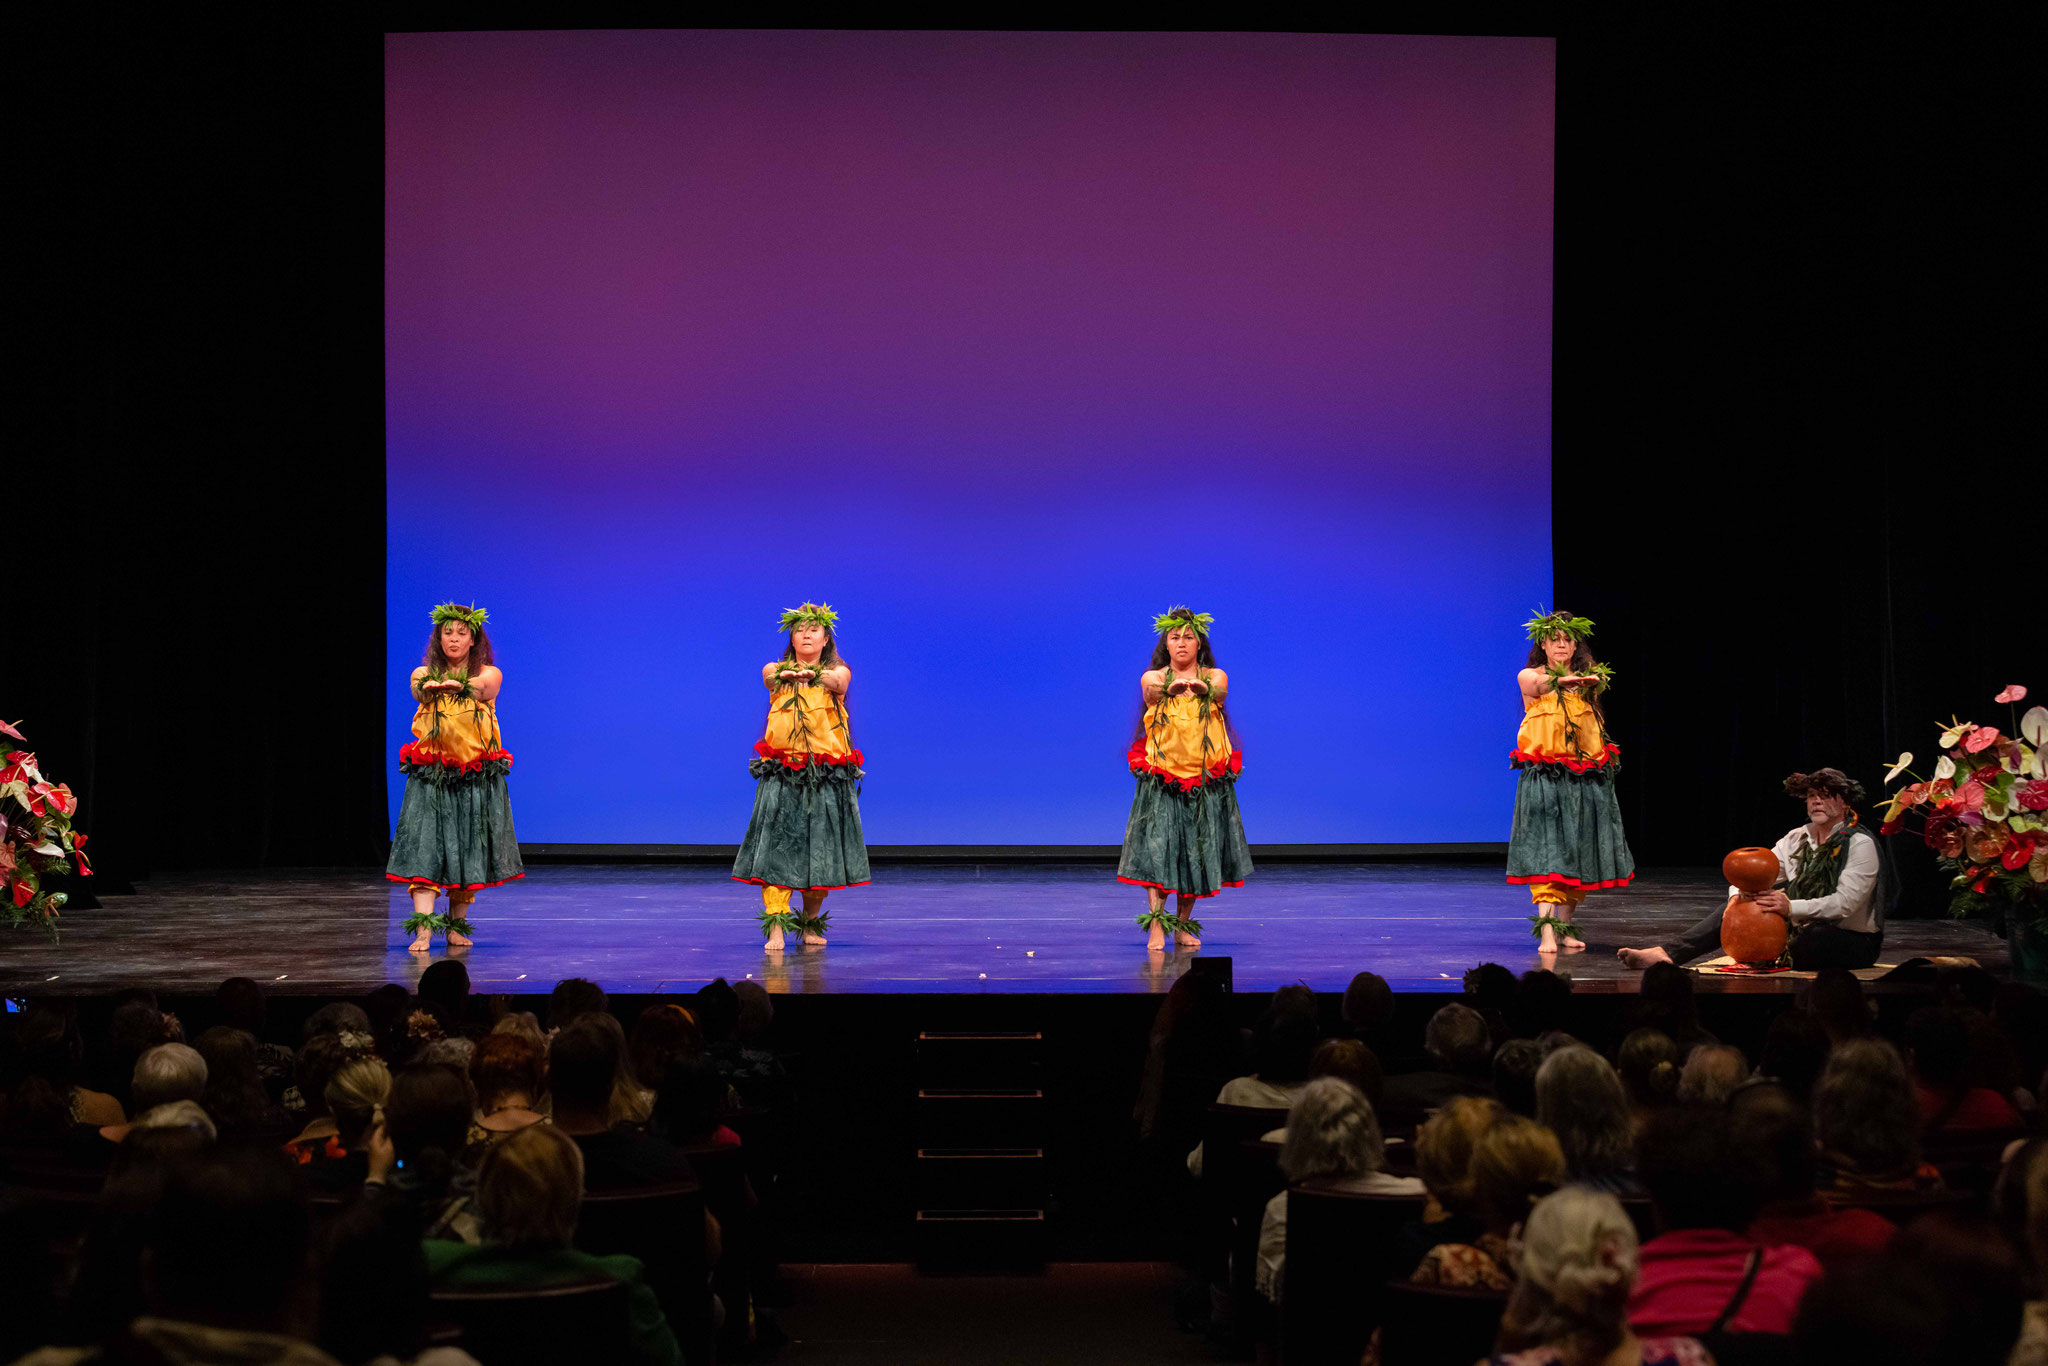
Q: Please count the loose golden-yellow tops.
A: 4